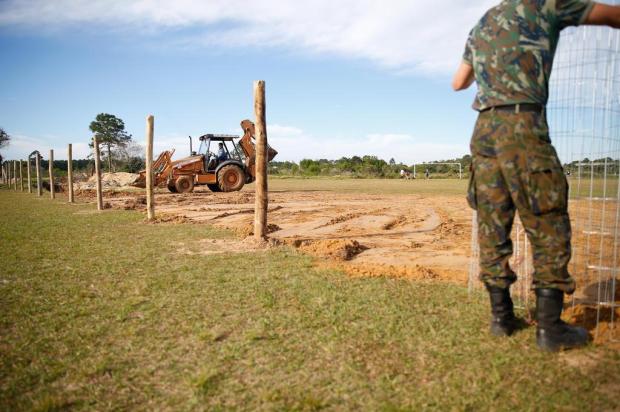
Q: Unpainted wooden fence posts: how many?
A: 12